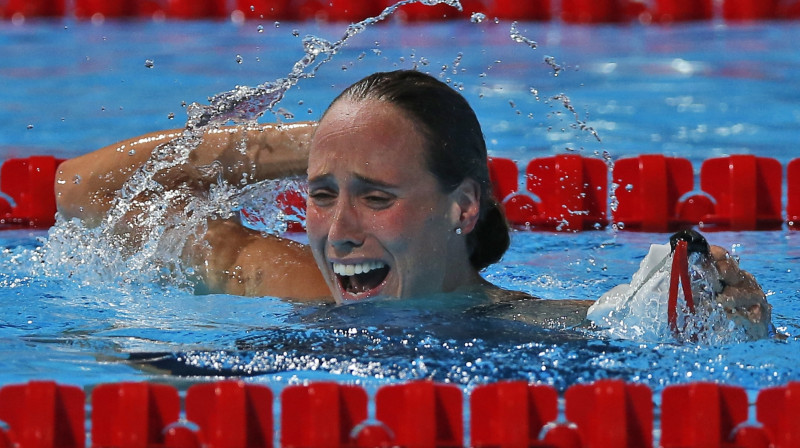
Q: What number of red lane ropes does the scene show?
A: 3